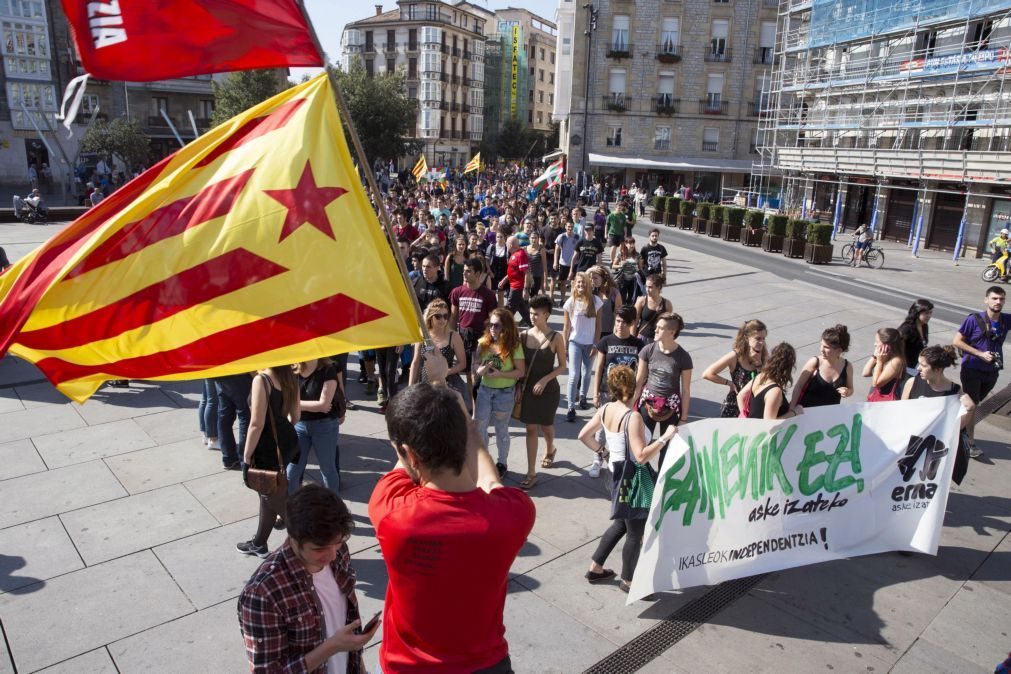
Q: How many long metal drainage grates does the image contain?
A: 1